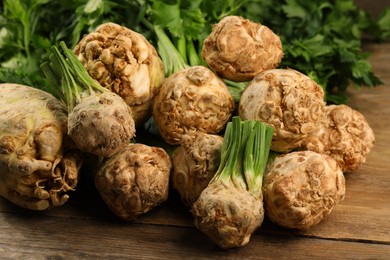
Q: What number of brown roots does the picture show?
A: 11